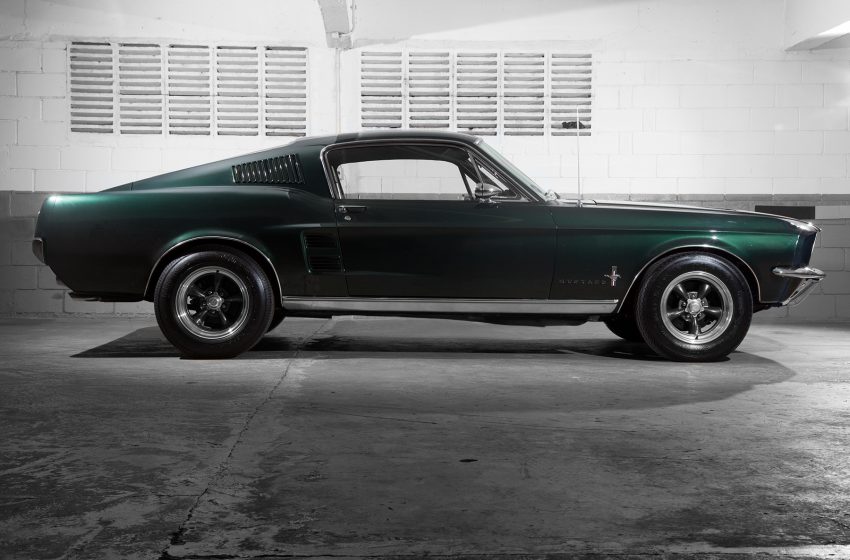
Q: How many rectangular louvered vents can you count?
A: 10